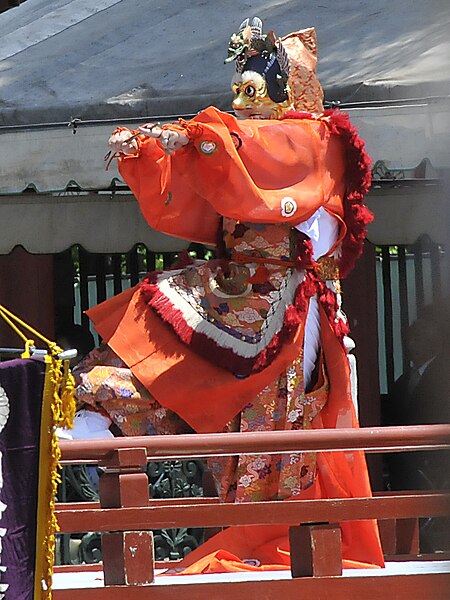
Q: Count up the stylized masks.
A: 1